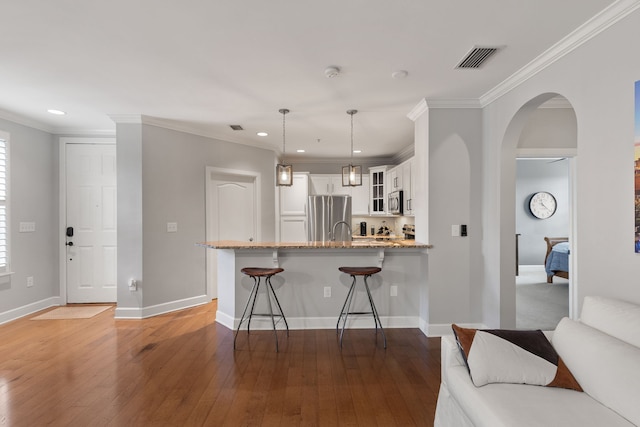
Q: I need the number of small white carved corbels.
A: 2